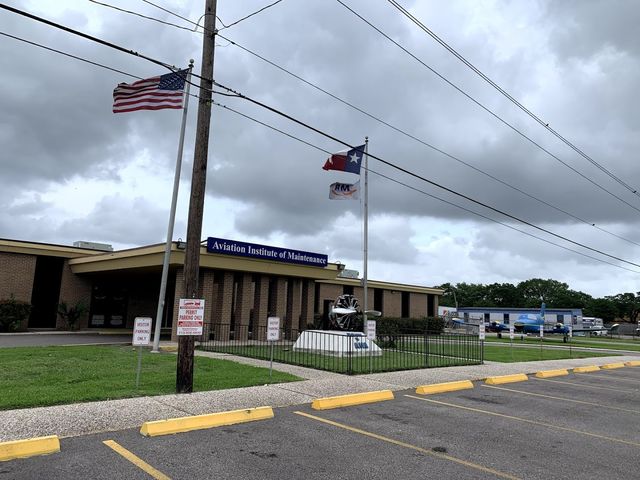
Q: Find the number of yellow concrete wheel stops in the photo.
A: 9